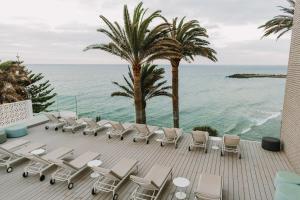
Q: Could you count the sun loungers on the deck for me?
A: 15